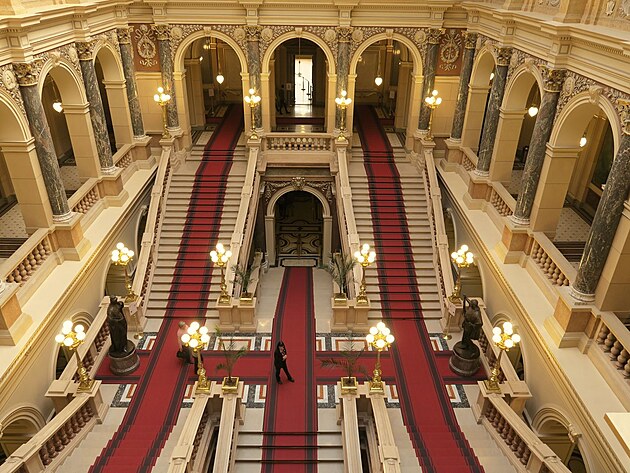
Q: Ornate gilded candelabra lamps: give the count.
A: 12